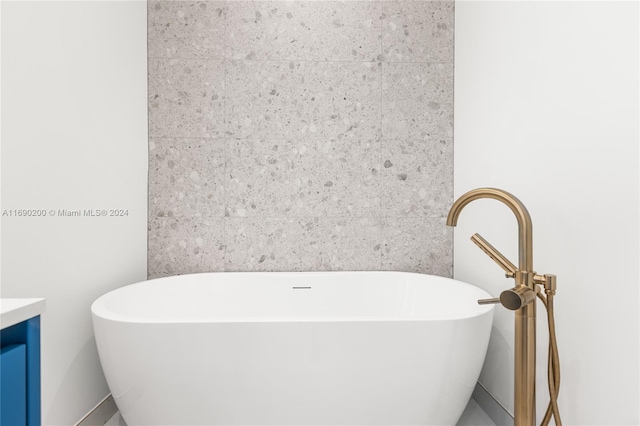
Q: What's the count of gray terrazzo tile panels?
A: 12